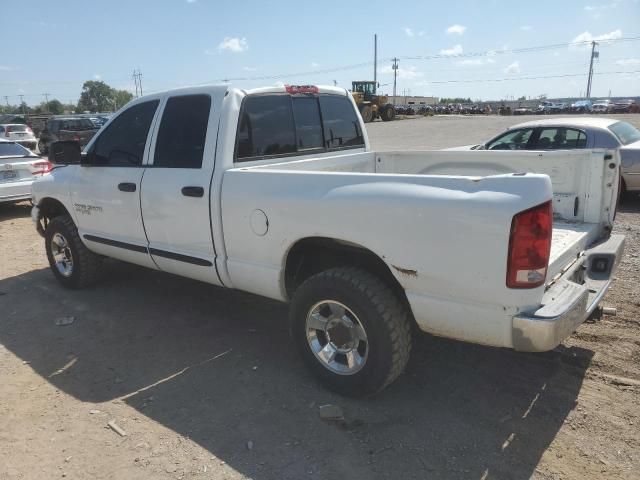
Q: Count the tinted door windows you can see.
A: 2